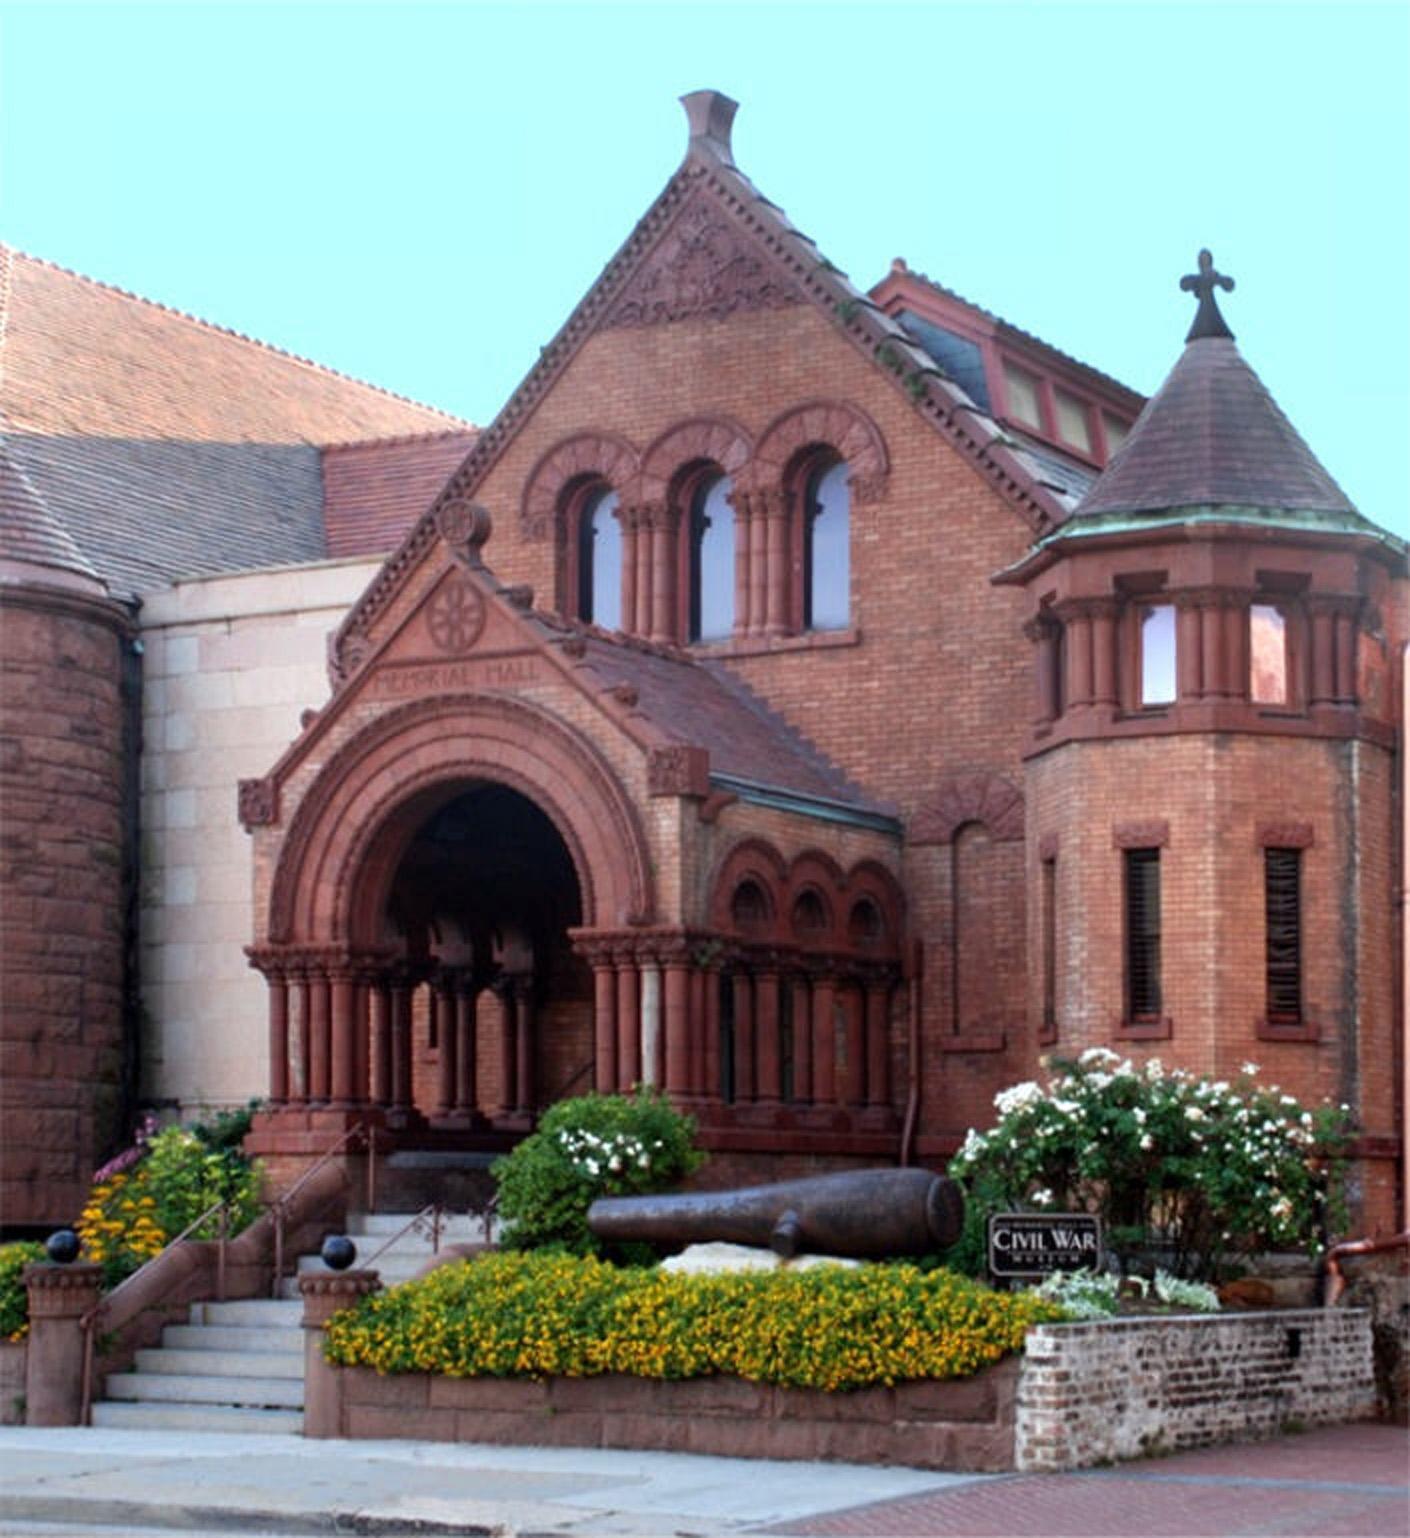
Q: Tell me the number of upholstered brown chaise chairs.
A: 0